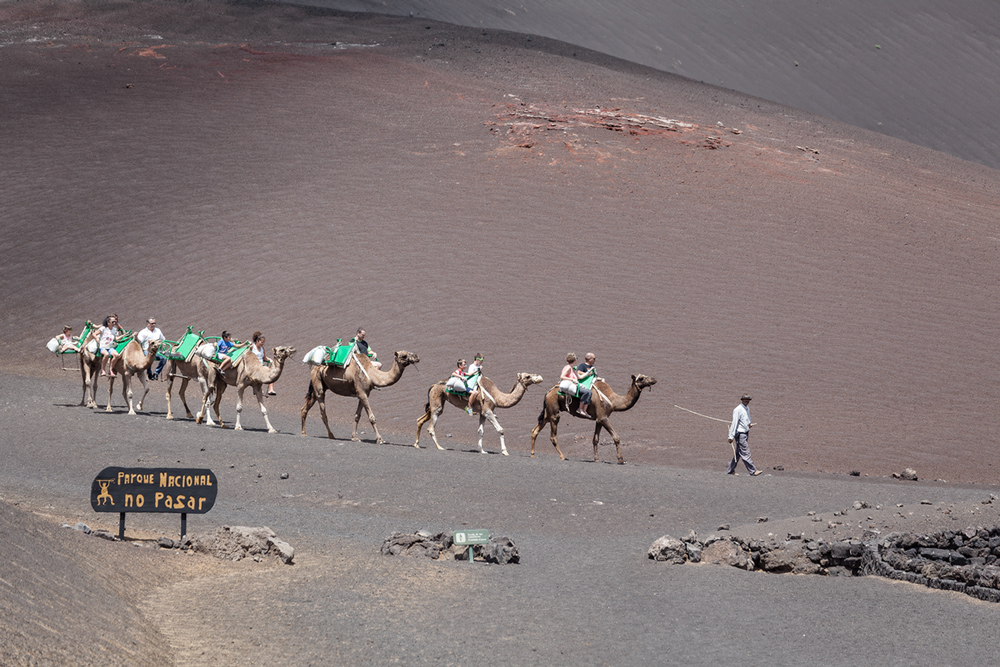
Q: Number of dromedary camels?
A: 7